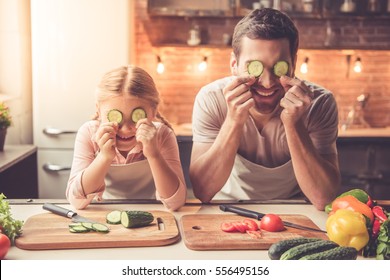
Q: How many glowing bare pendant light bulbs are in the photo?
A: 4